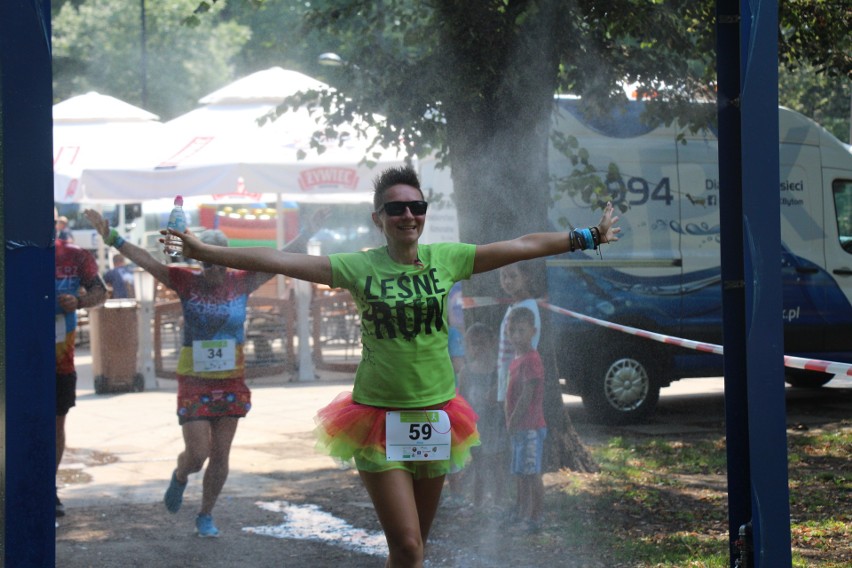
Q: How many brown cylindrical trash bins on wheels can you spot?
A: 1